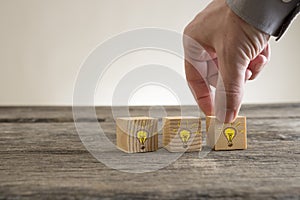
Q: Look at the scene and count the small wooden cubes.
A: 3